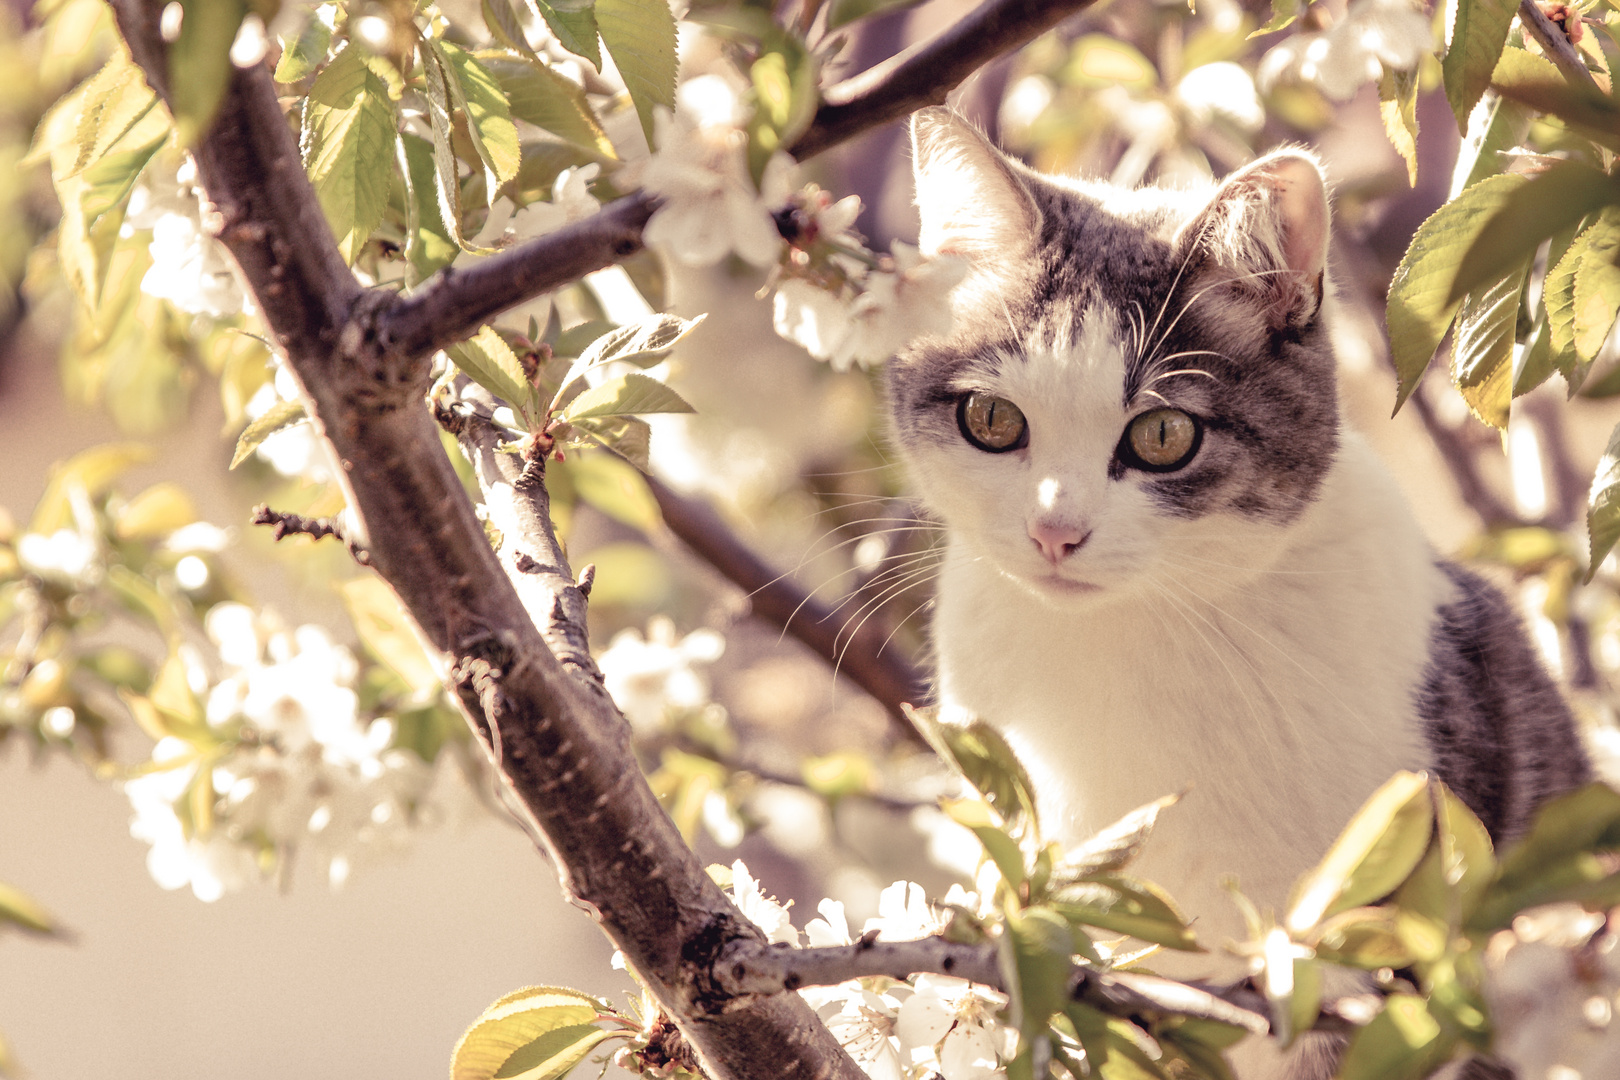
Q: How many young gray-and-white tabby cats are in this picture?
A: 1